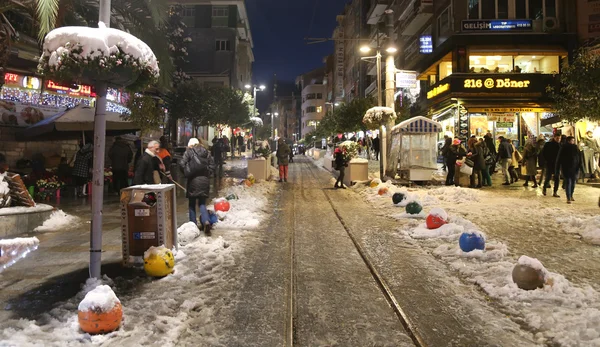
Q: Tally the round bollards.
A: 14